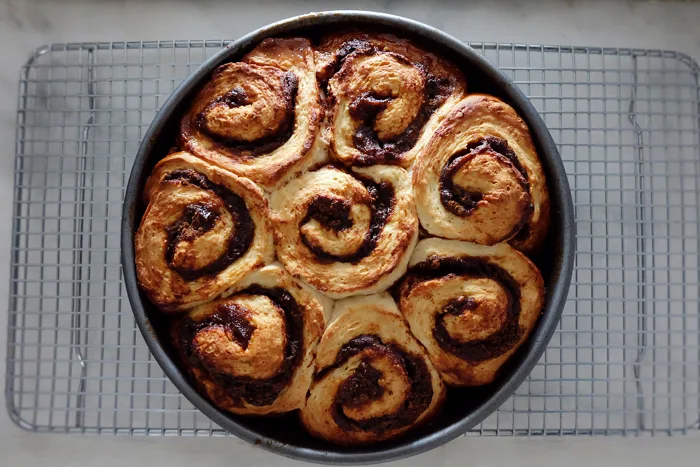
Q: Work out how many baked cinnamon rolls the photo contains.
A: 8